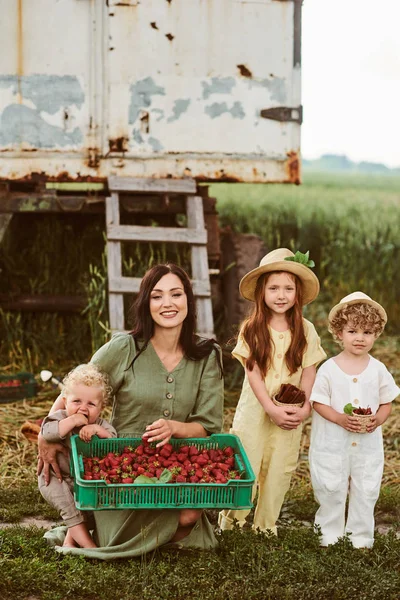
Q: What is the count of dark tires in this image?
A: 1